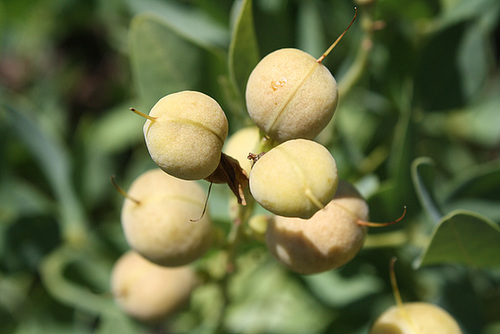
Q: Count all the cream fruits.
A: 8